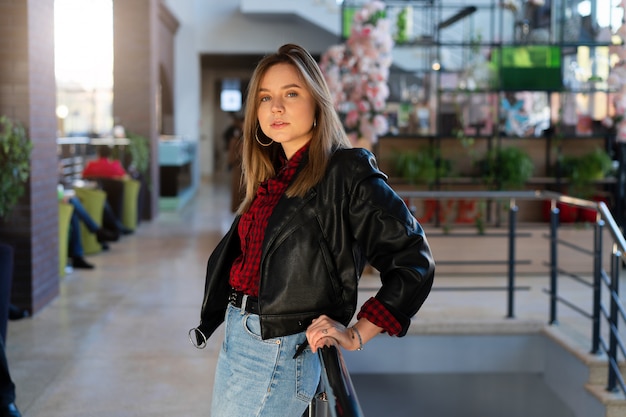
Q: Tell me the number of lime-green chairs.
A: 3